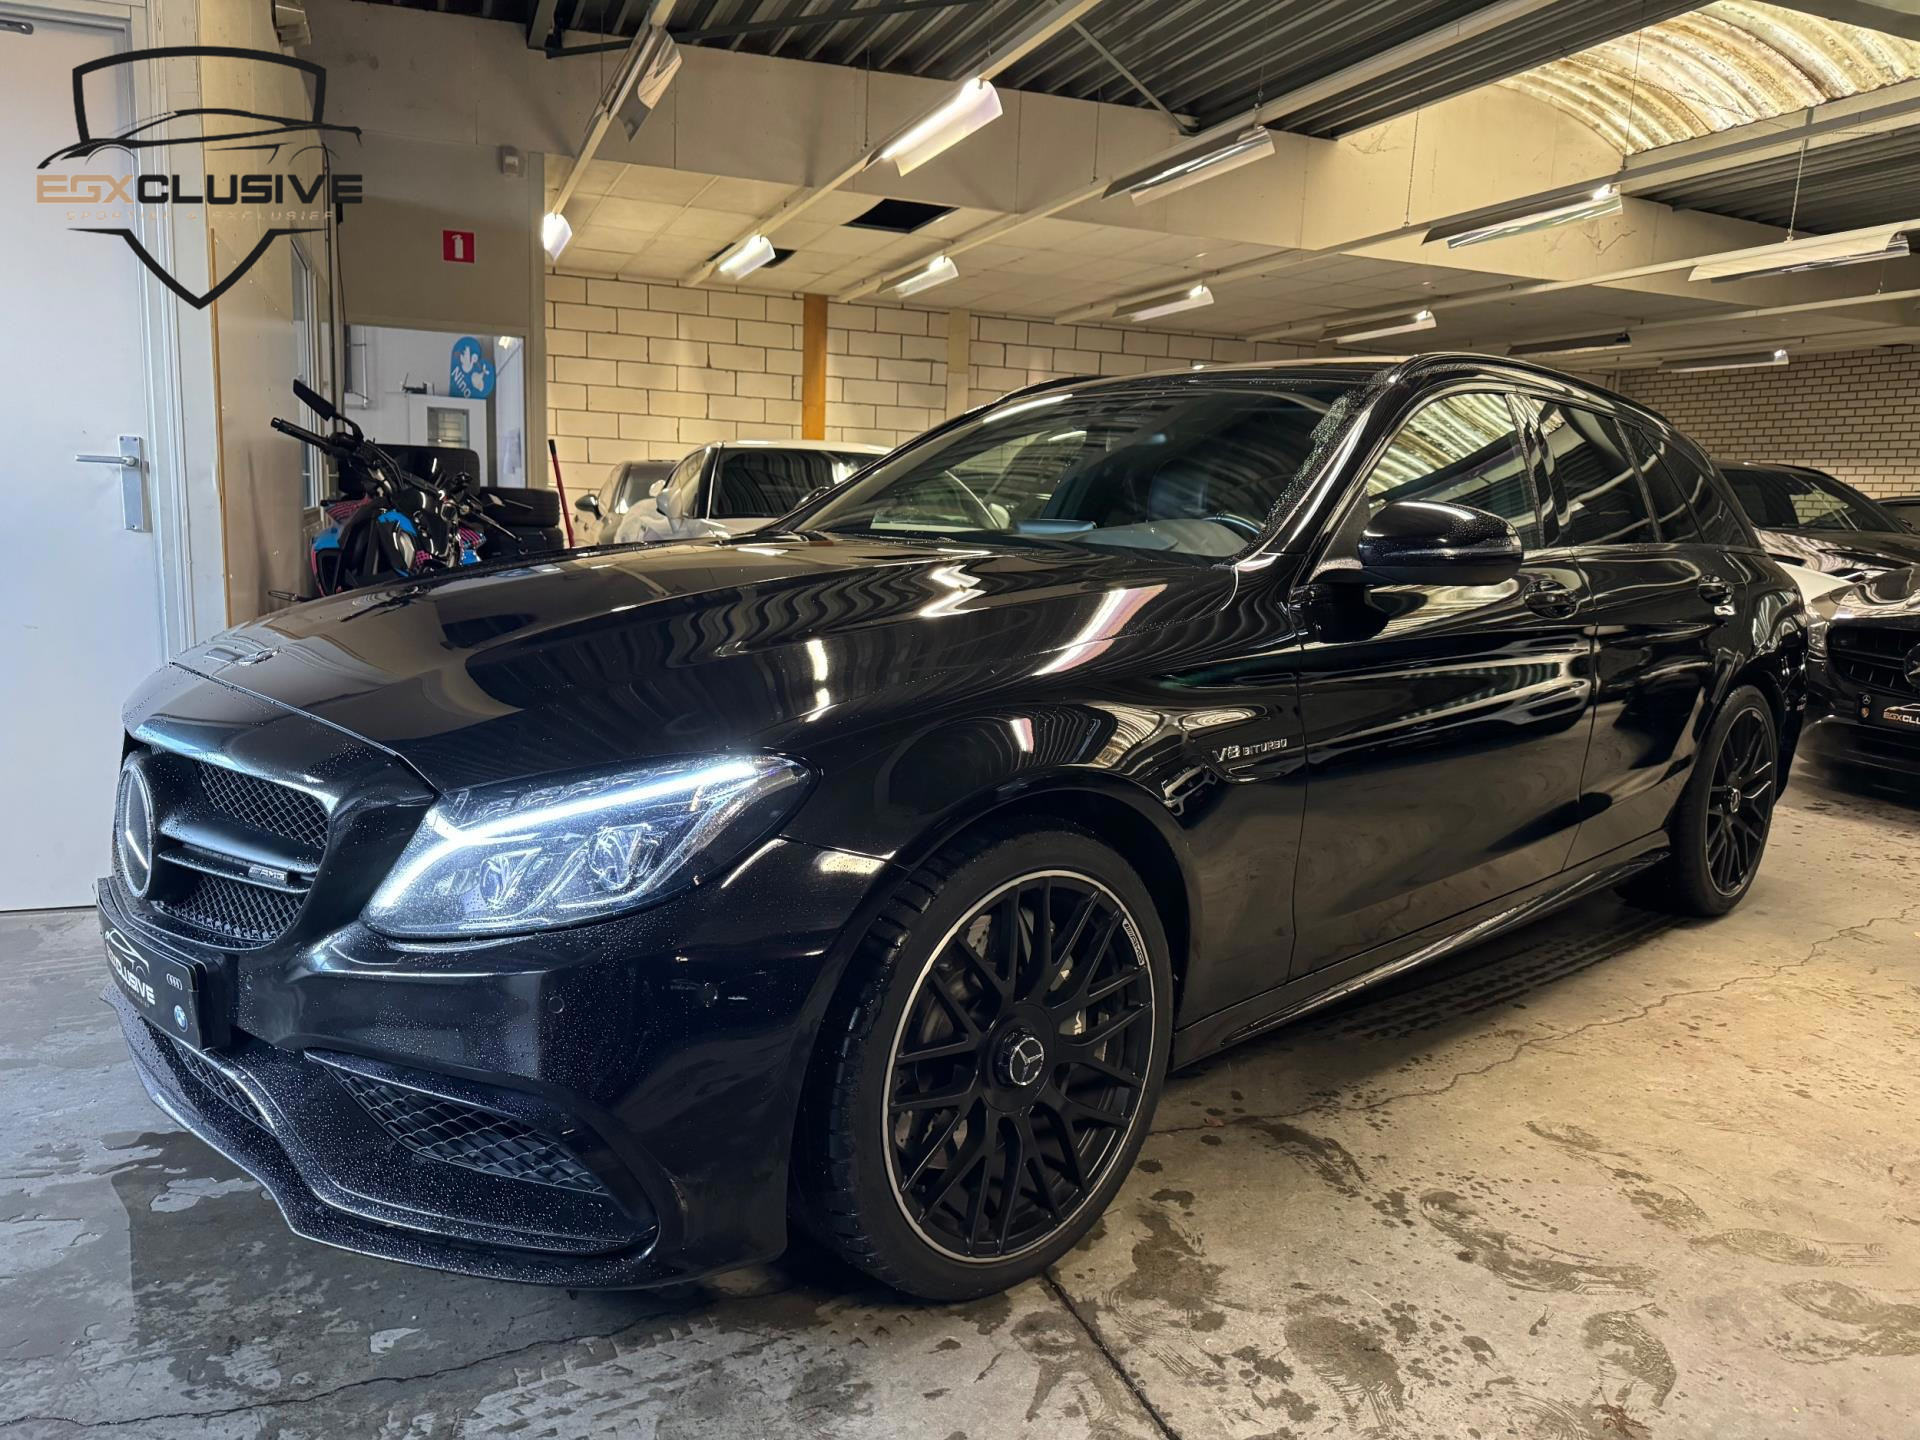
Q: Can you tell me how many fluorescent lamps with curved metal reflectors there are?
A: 12